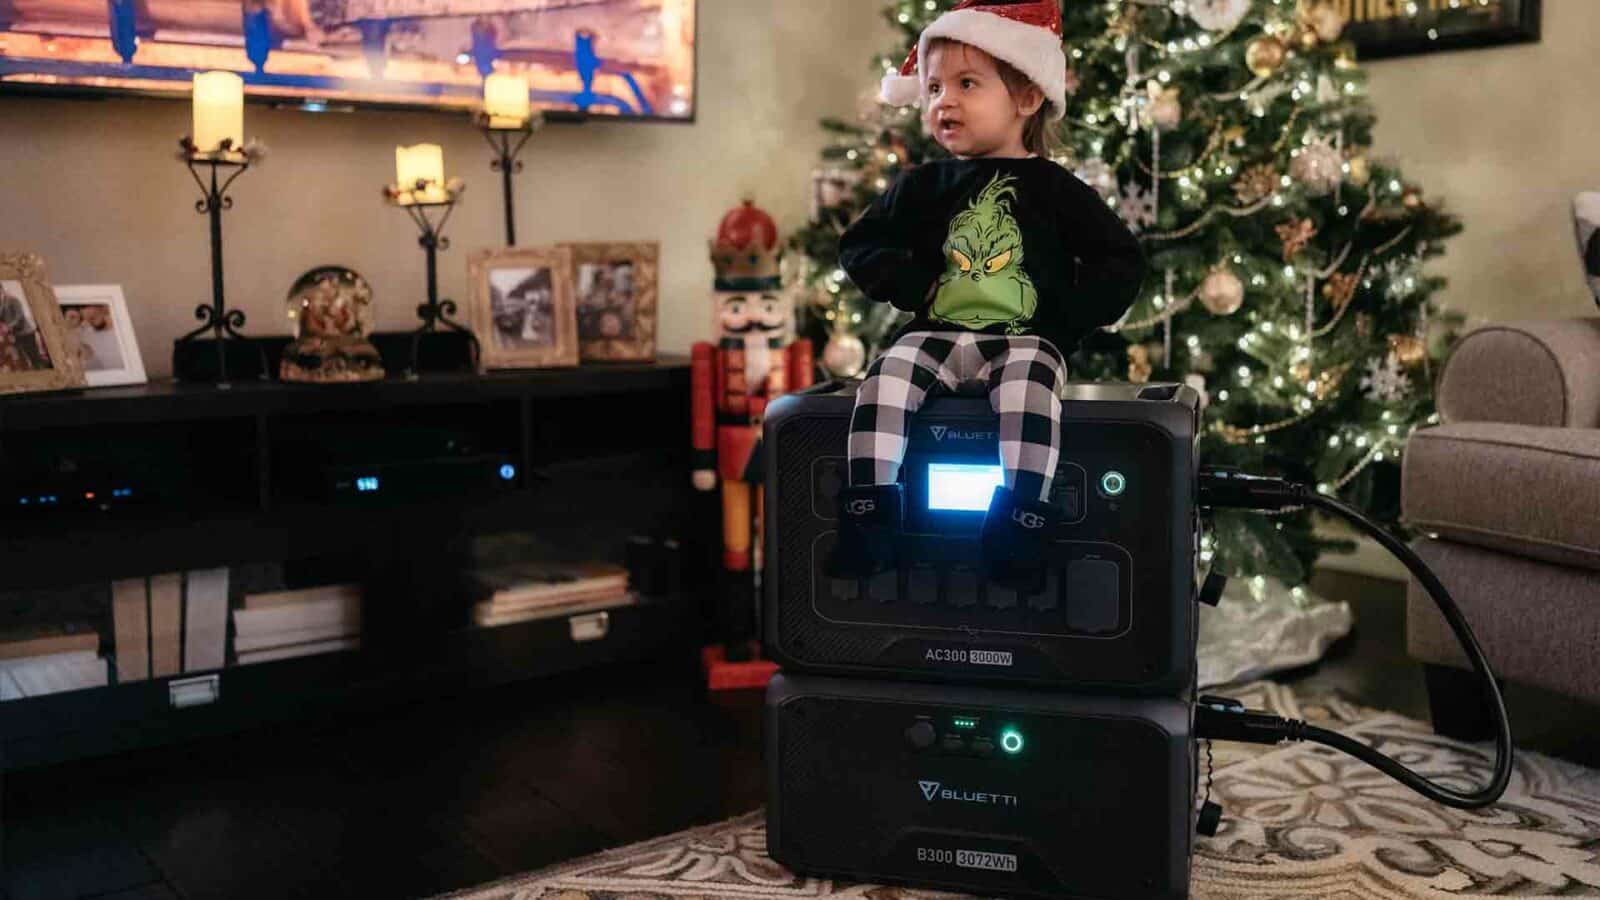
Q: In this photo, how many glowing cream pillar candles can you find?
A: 3